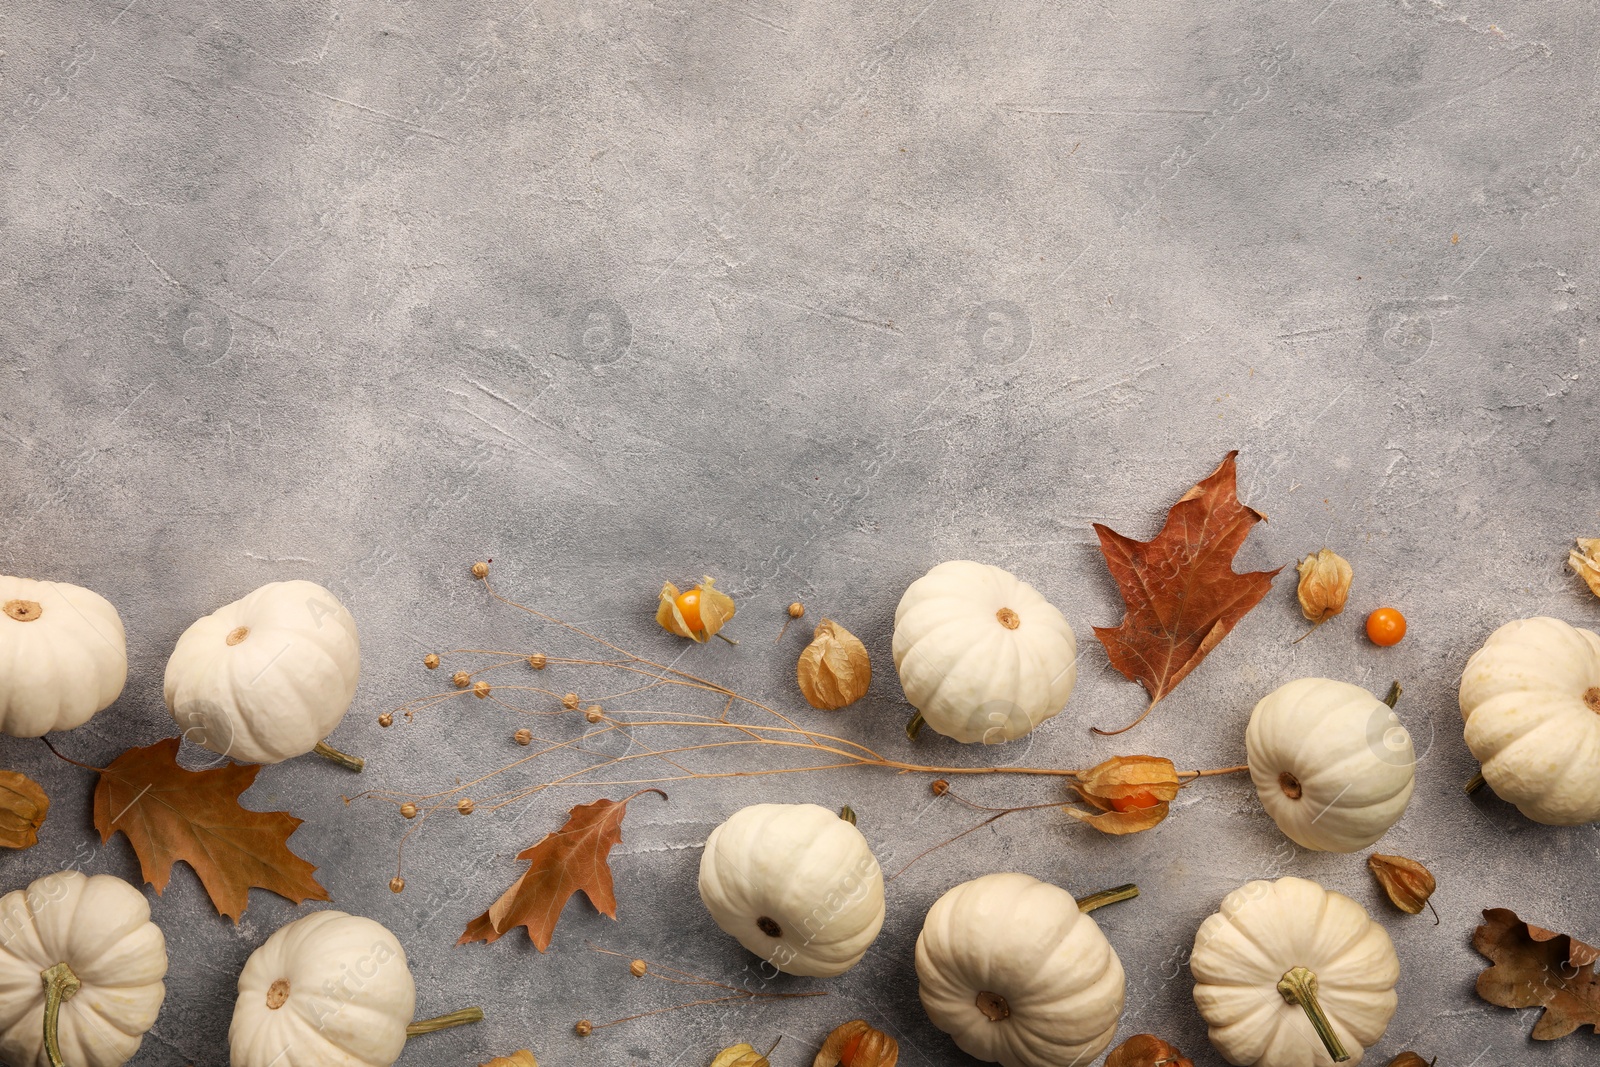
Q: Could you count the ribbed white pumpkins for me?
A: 10